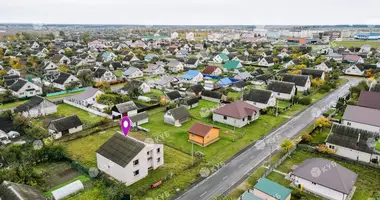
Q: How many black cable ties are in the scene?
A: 0